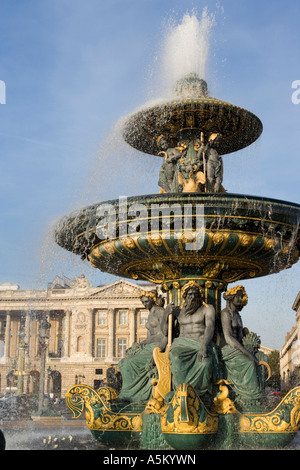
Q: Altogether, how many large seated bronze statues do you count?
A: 3